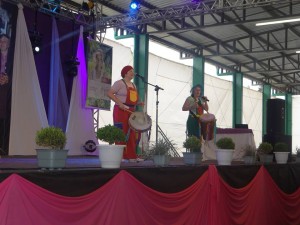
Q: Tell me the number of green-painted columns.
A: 5